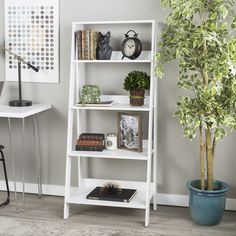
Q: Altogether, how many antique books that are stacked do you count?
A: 3